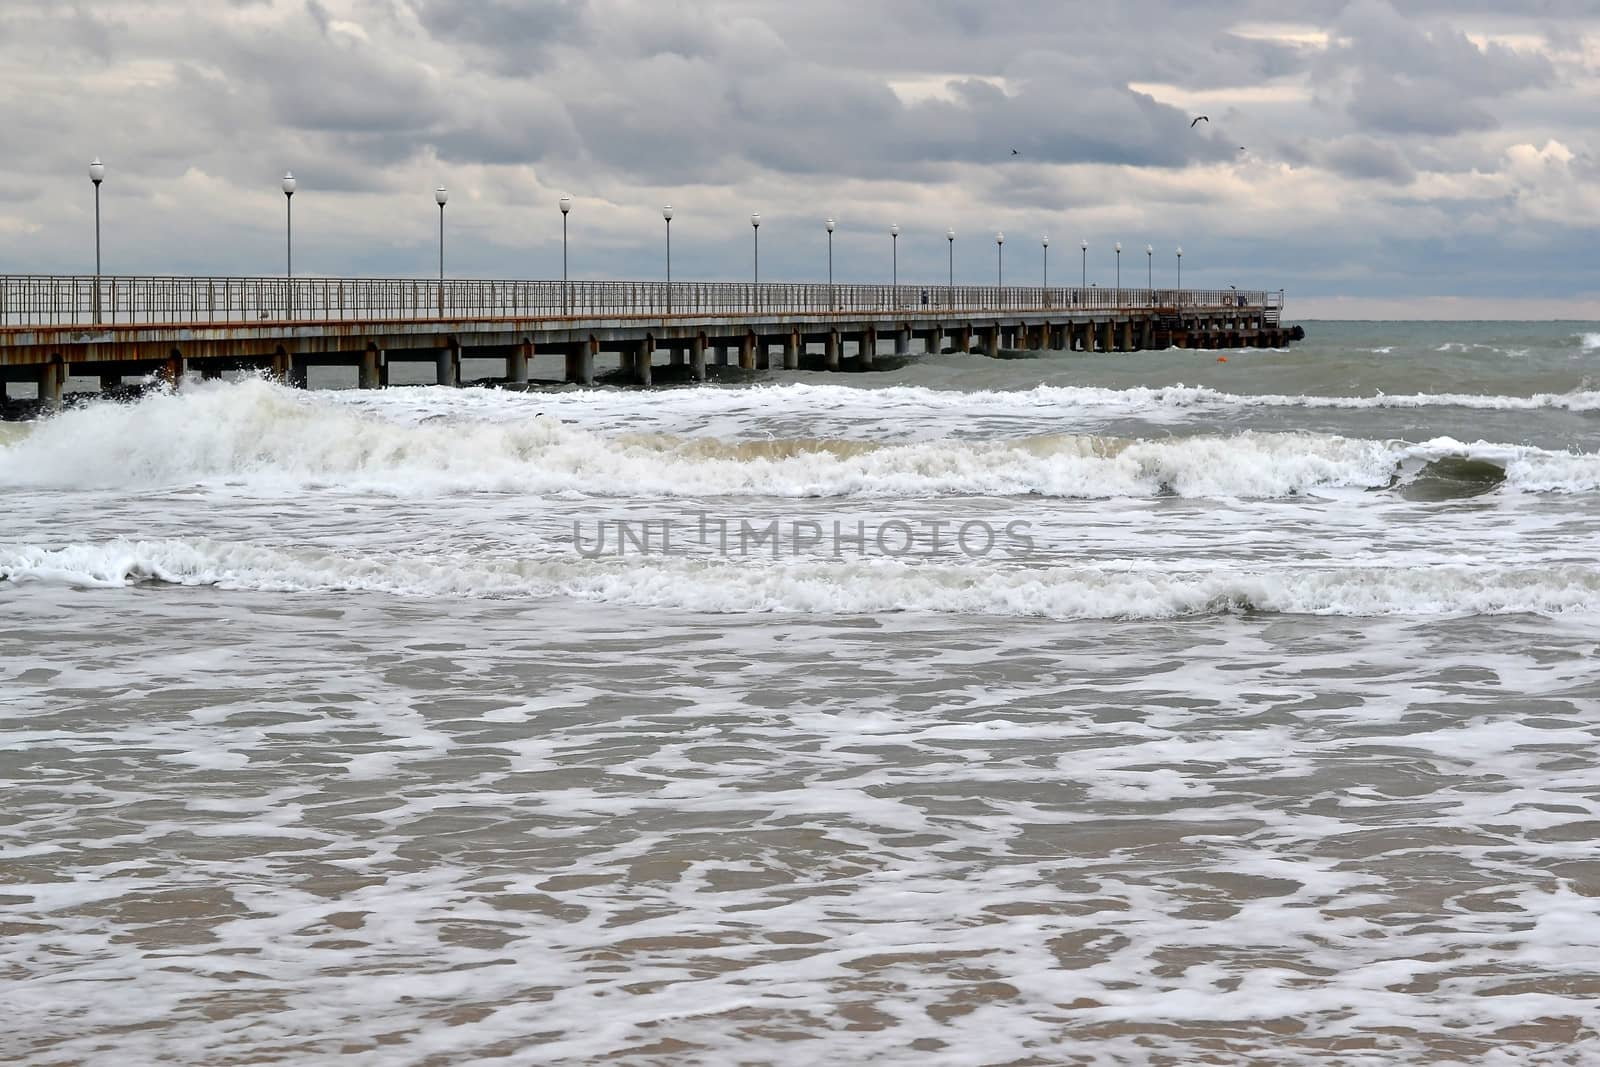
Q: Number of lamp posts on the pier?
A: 15